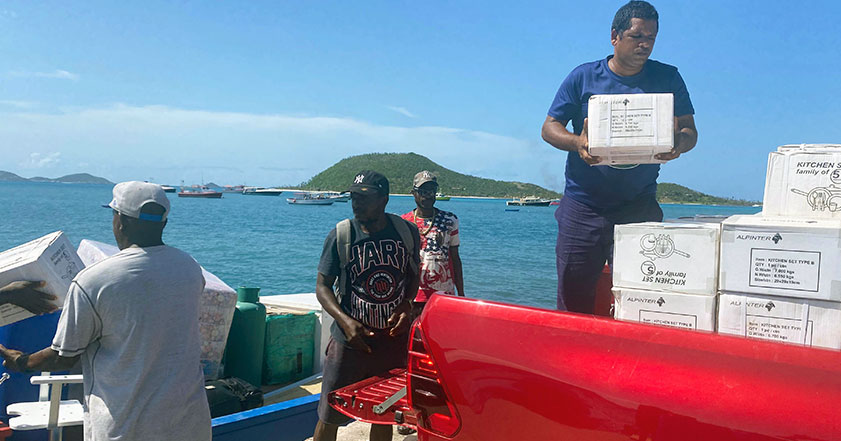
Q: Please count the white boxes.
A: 7